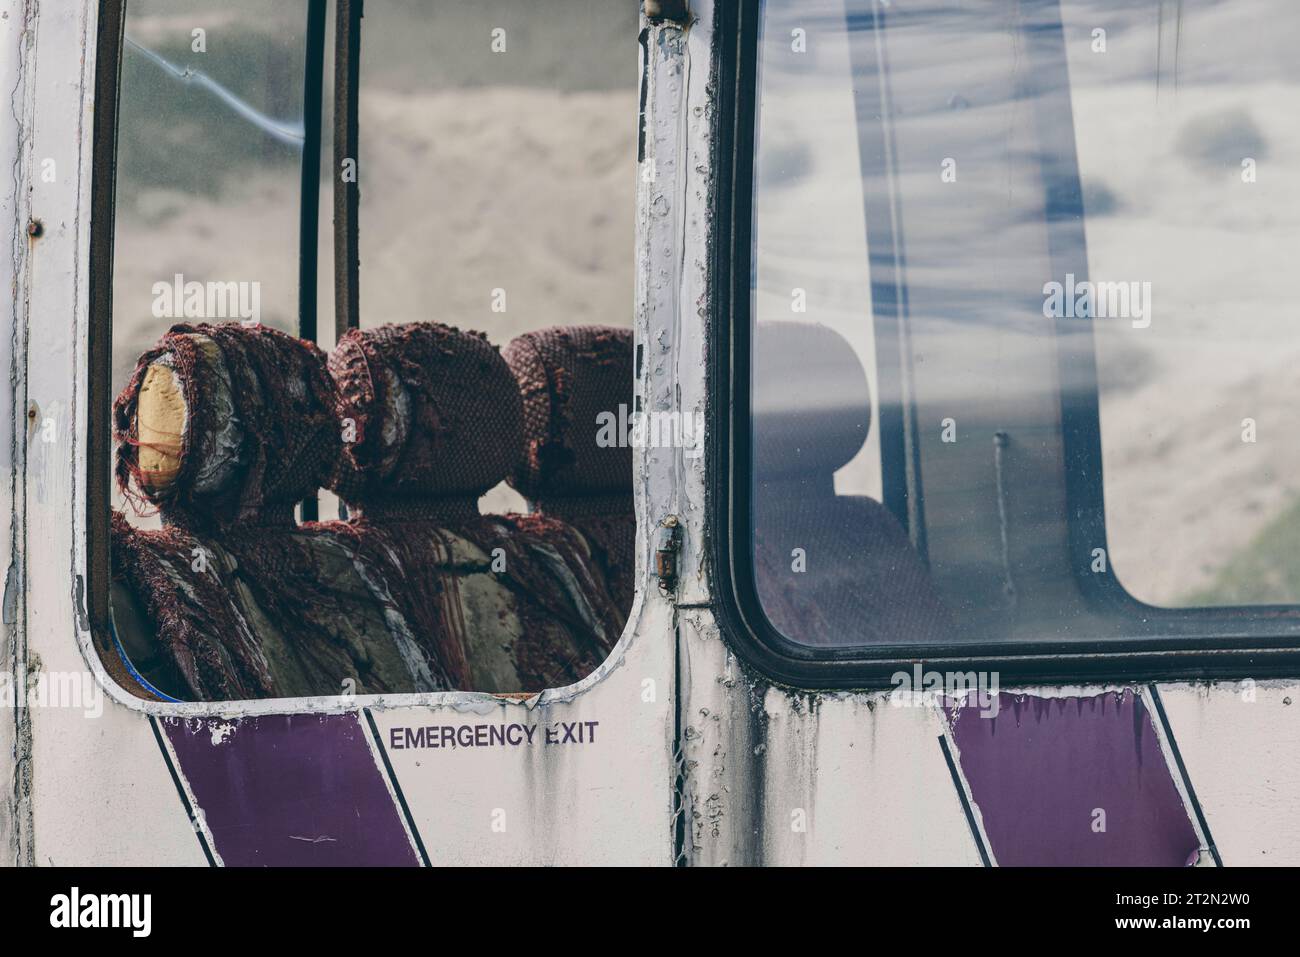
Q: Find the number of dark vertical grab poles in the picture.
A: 2